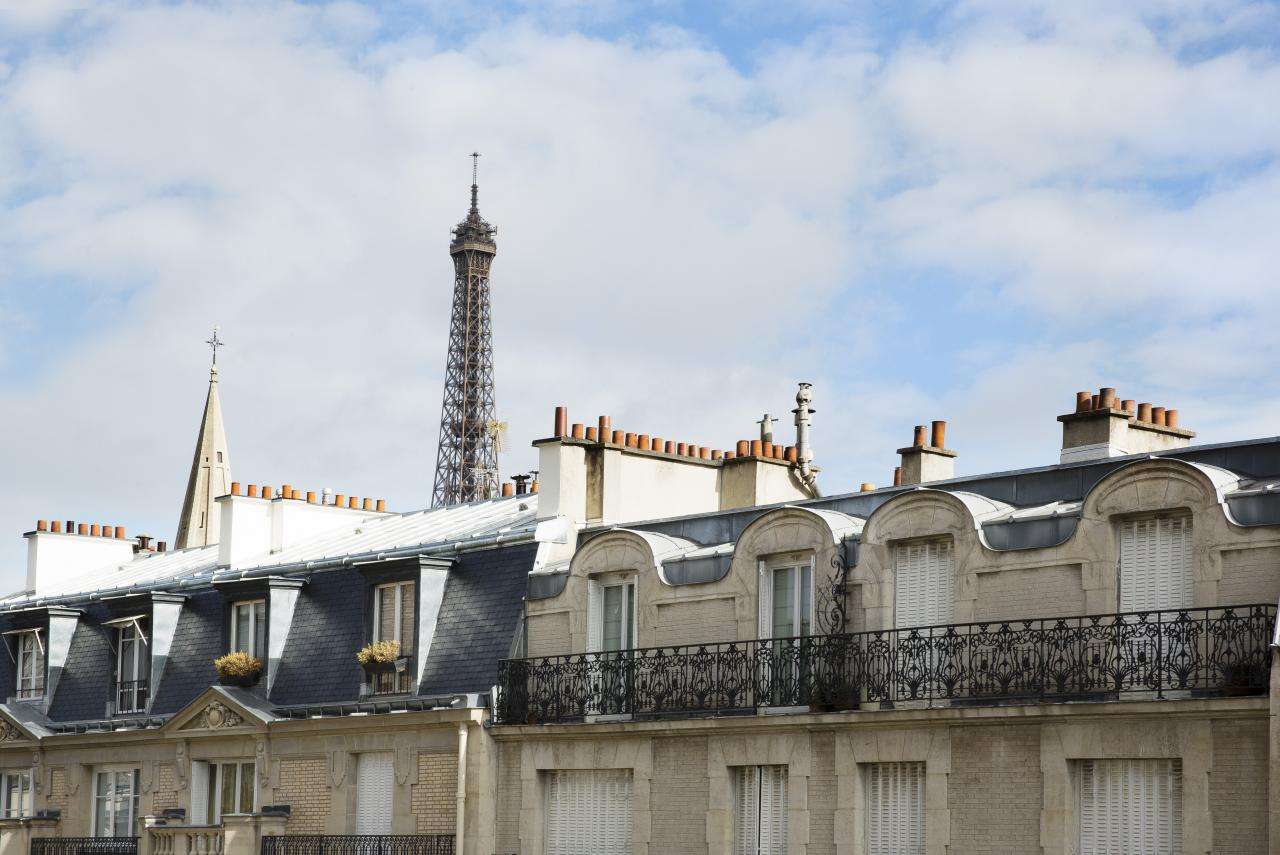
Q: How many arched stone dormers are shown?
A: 4